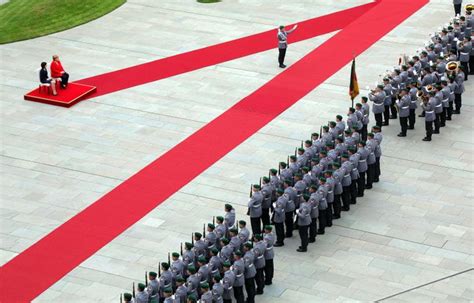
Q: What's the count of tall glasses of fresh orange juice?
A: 0